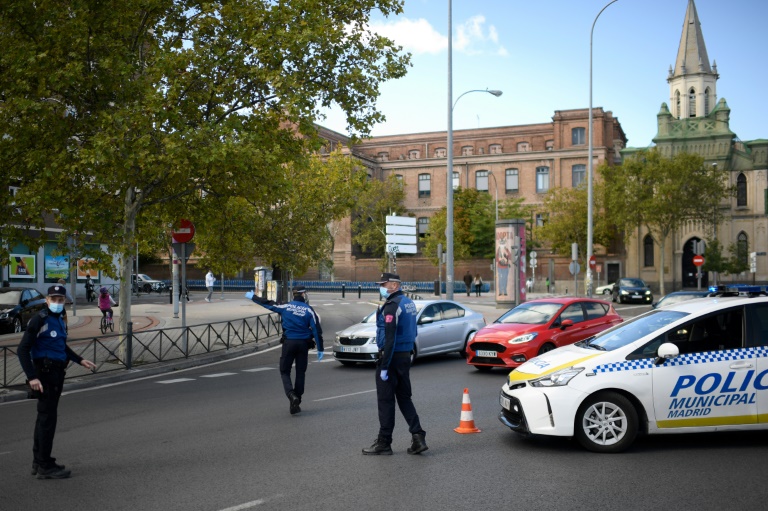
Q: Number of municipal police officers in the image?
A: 3